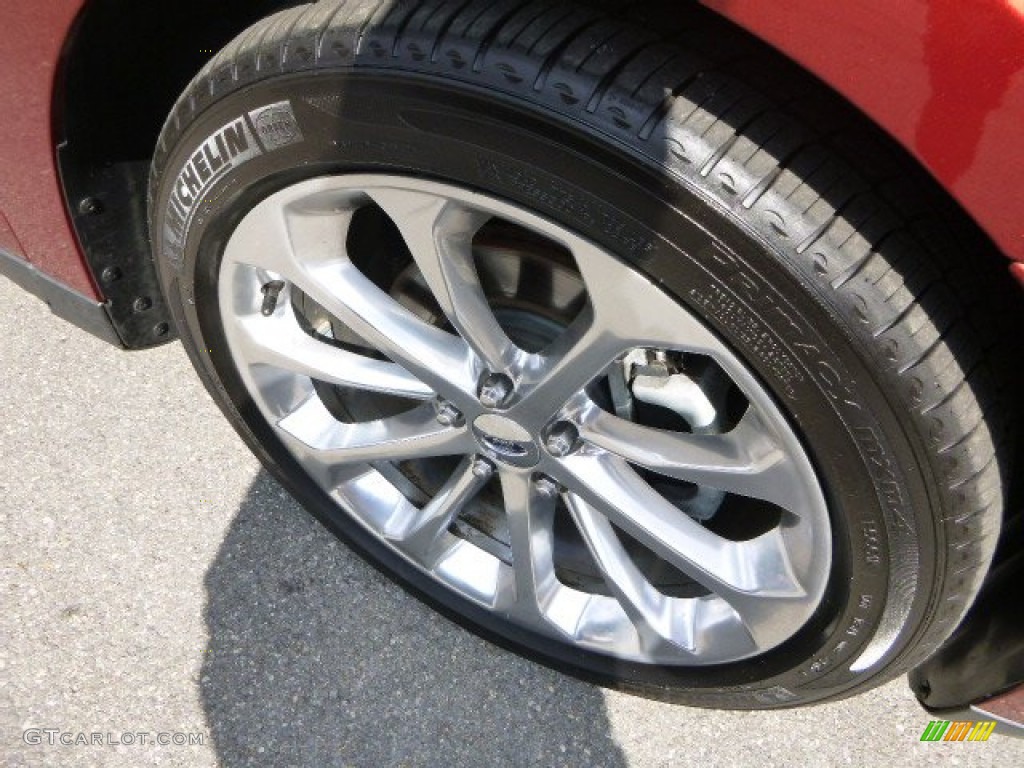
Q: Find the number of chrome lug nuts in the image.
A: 5